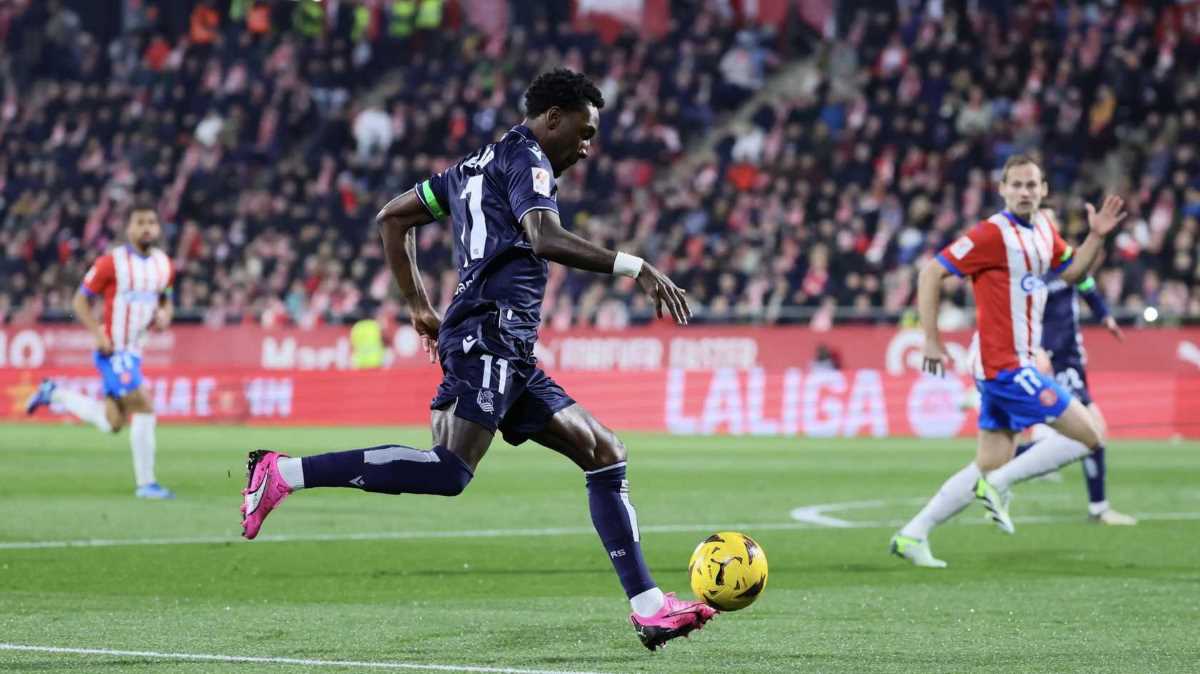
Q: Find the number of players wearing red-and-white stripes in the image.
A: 2